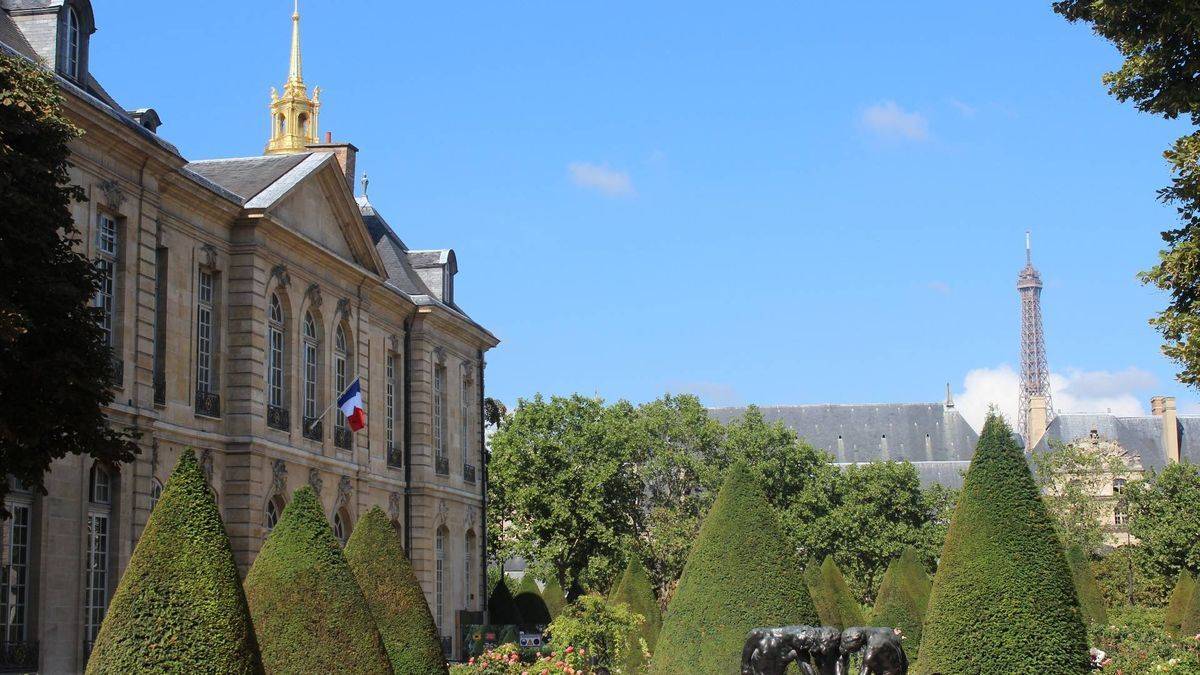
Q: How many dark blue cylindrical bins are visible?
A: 0